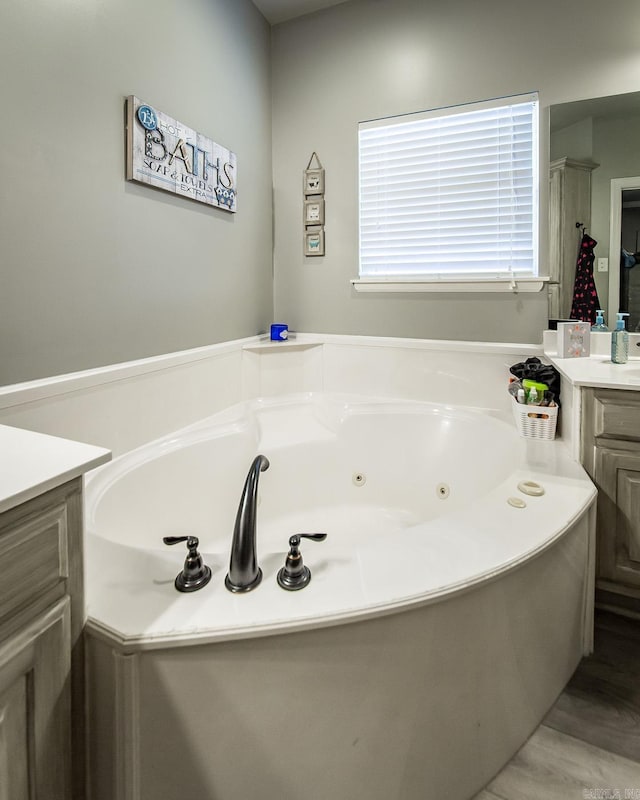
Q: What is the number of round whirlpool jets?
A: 2